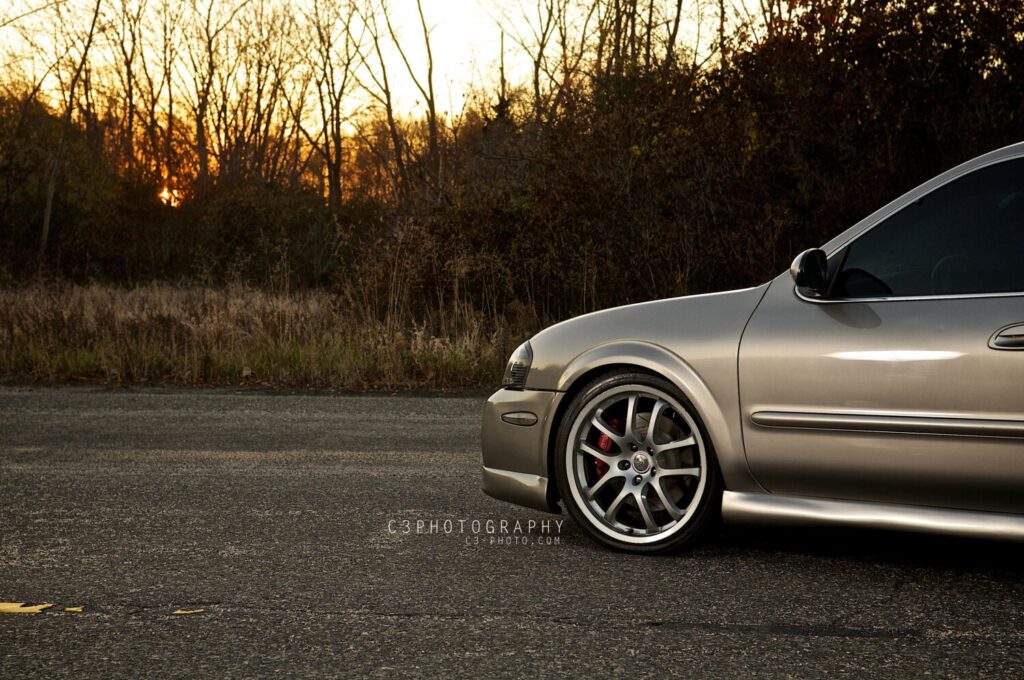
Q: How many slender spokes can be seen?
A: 10